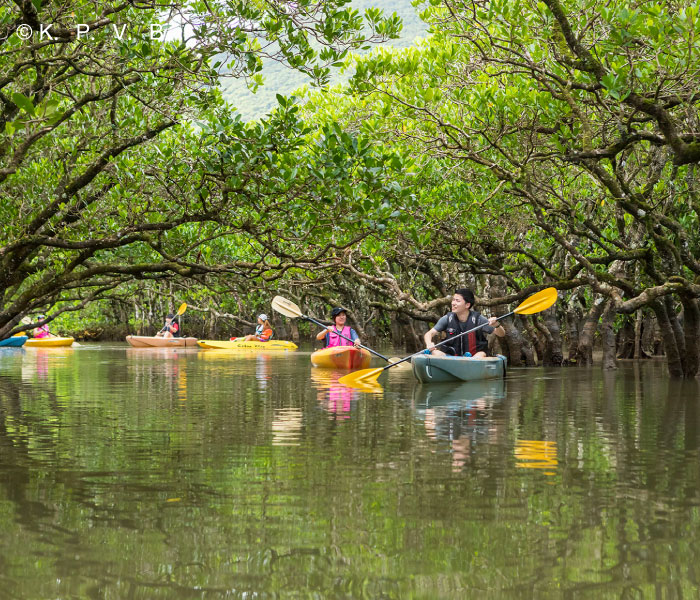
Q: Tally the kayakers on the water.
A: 5